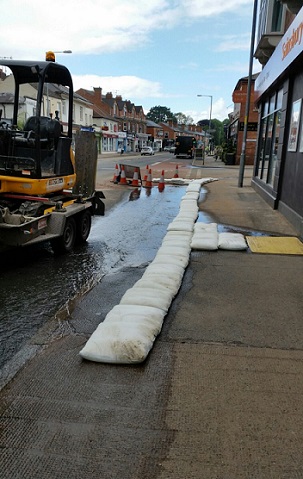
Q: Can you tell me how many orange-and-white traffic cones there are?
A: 7